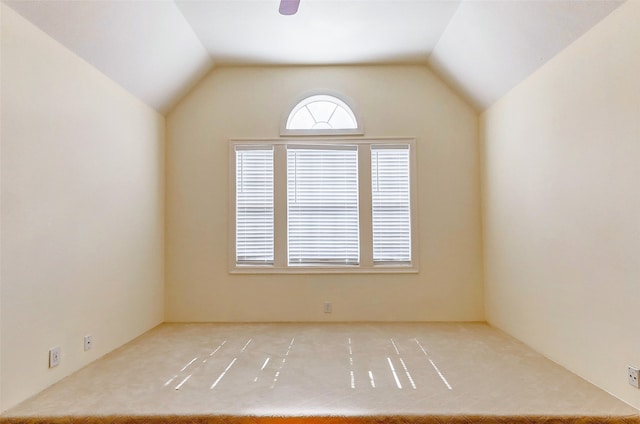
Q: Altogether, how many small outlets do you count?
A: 4